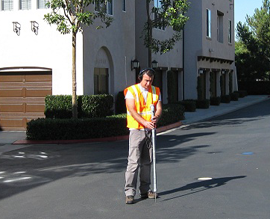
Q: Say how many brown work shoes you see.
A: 2